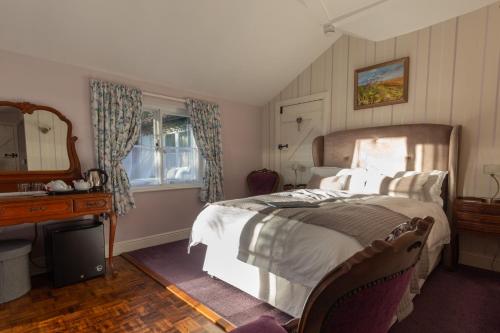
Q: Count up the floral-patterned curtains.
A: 2